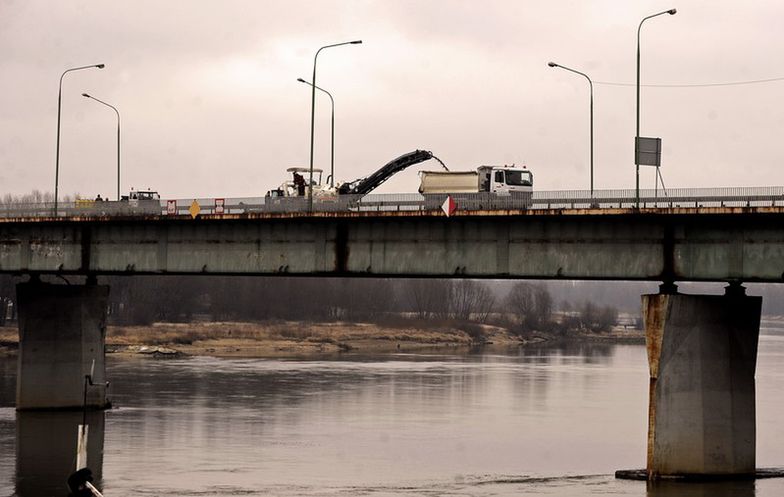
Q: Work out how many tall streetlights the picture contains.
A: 6